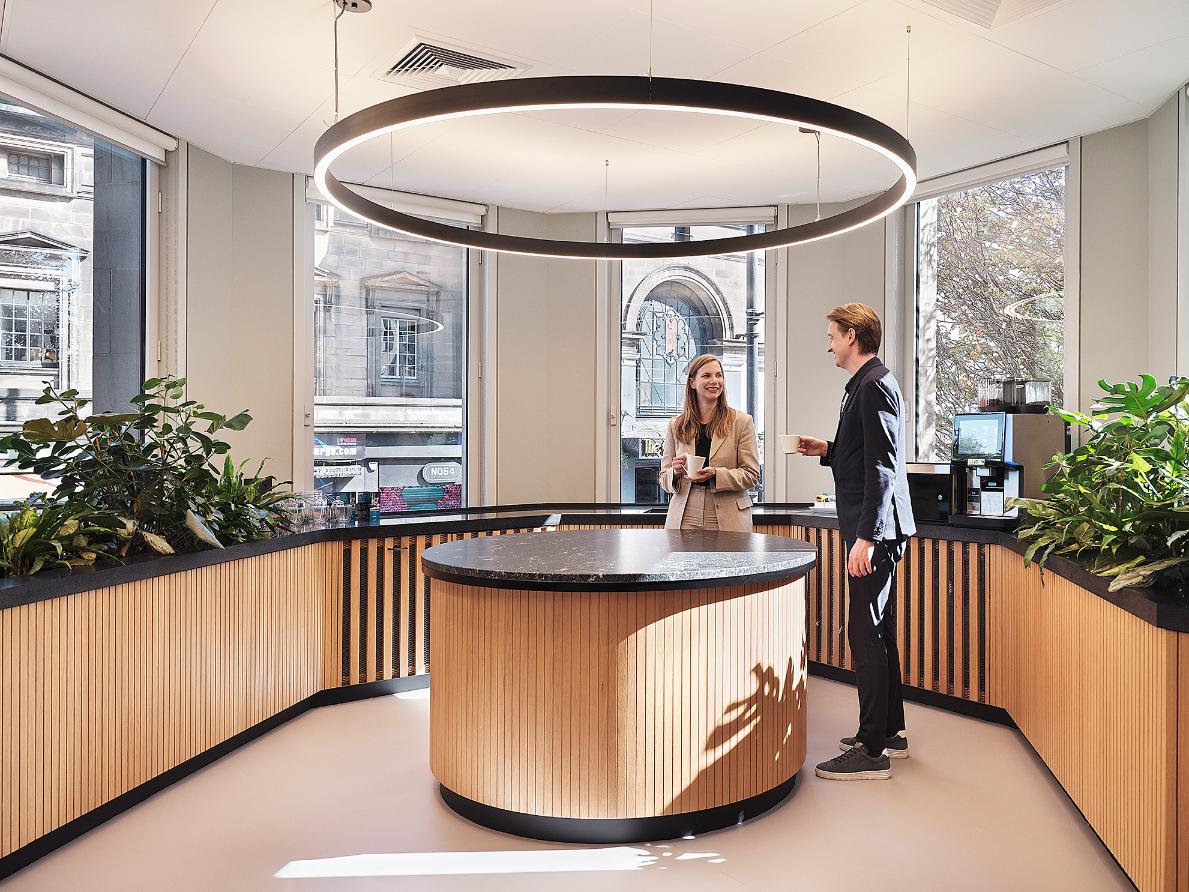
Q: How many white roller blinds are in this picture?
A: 4